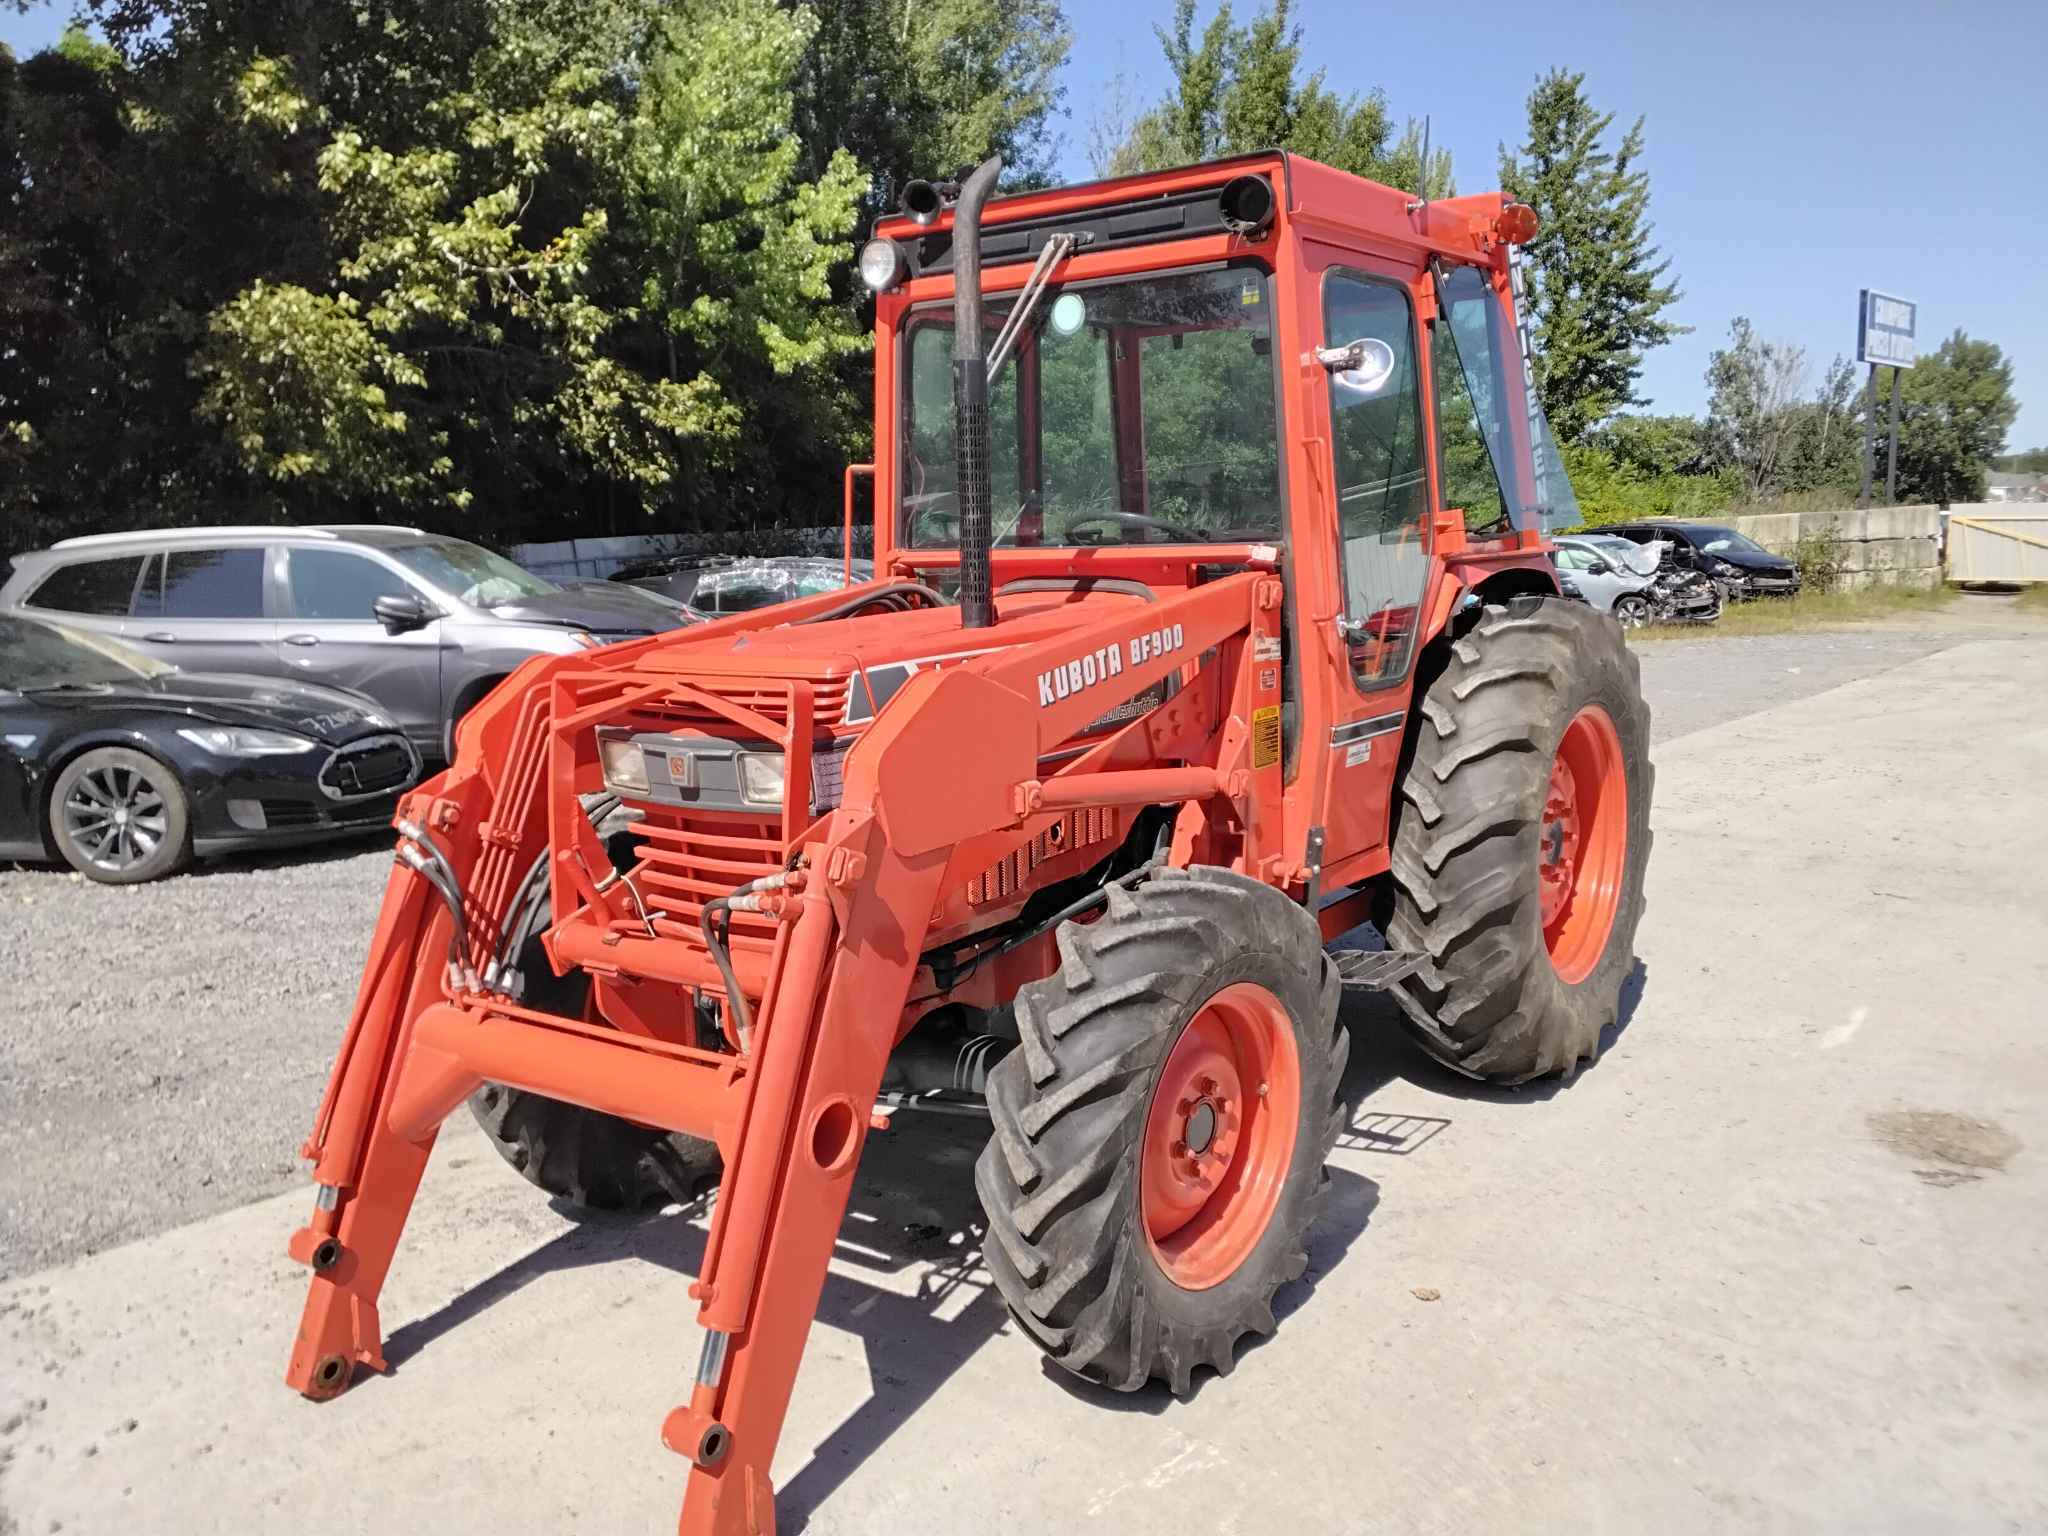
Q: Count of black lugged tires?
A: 3